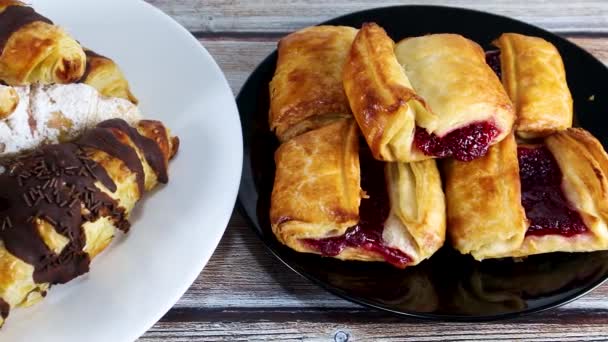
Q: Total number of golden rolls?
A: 5